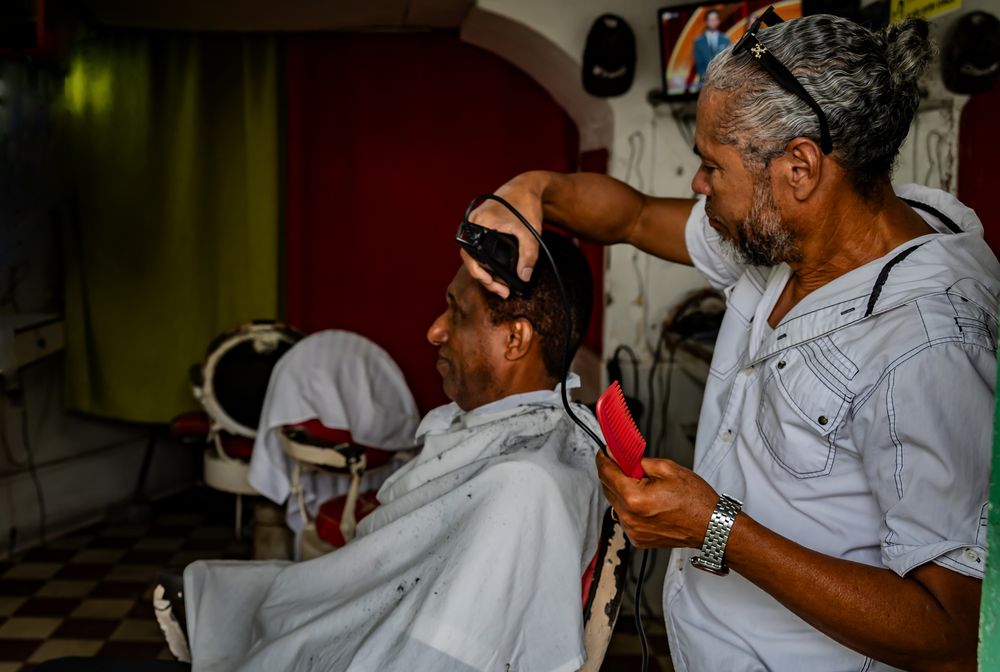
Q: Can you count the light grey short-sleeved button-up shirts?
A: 1